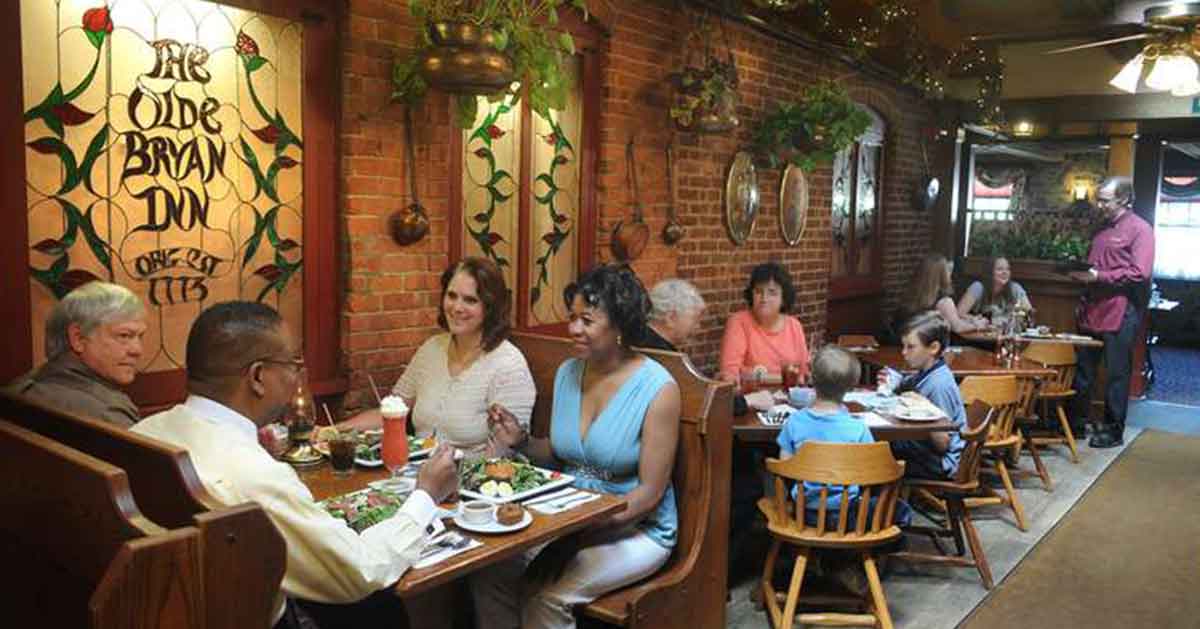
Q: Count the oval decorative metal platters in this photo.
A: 2